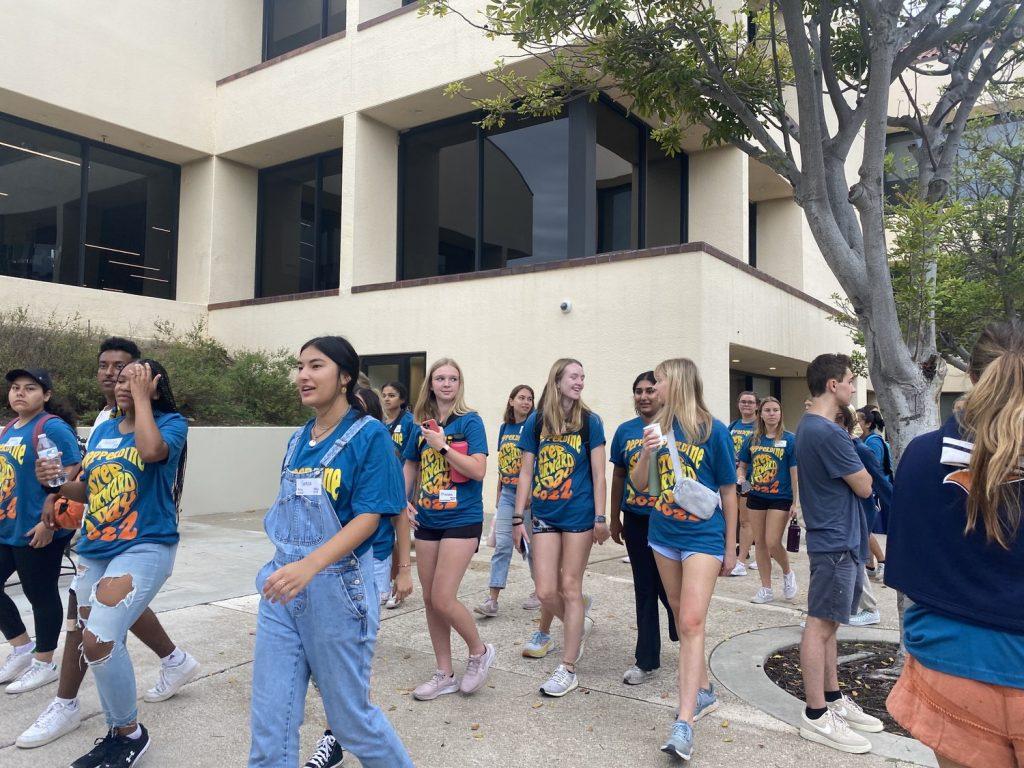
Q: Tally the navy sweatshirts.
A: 1